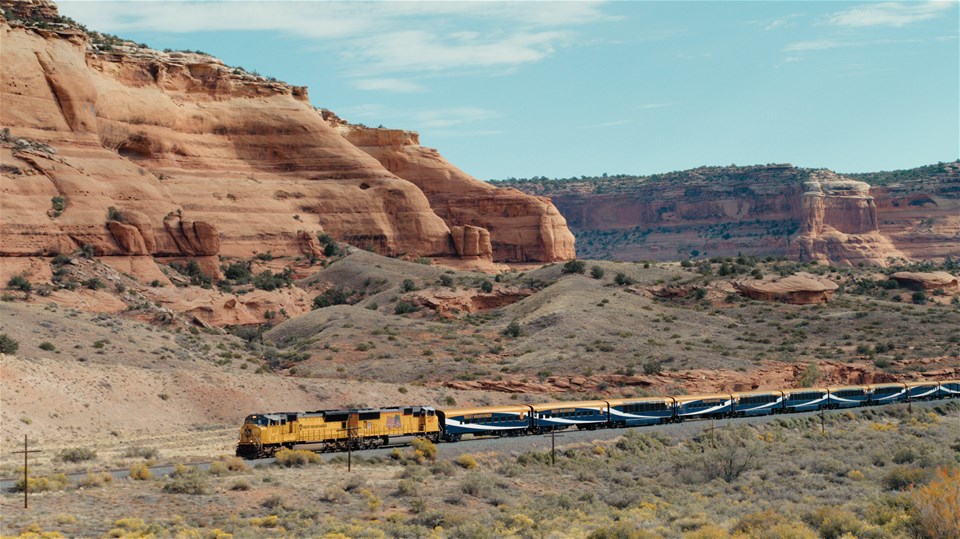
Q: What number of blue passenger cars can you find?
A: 10